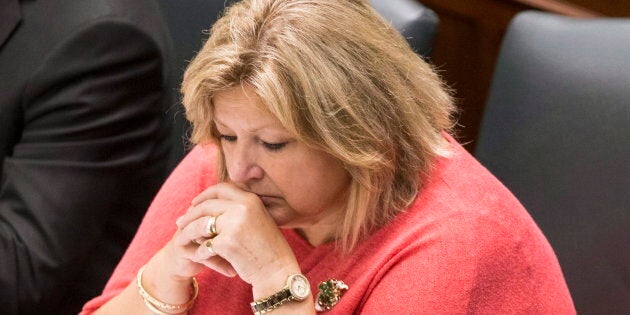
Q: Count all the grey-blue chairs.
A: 2